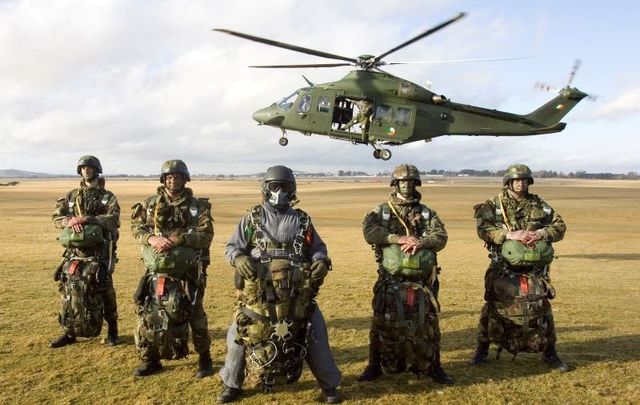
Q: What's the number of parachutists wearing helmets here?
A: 5